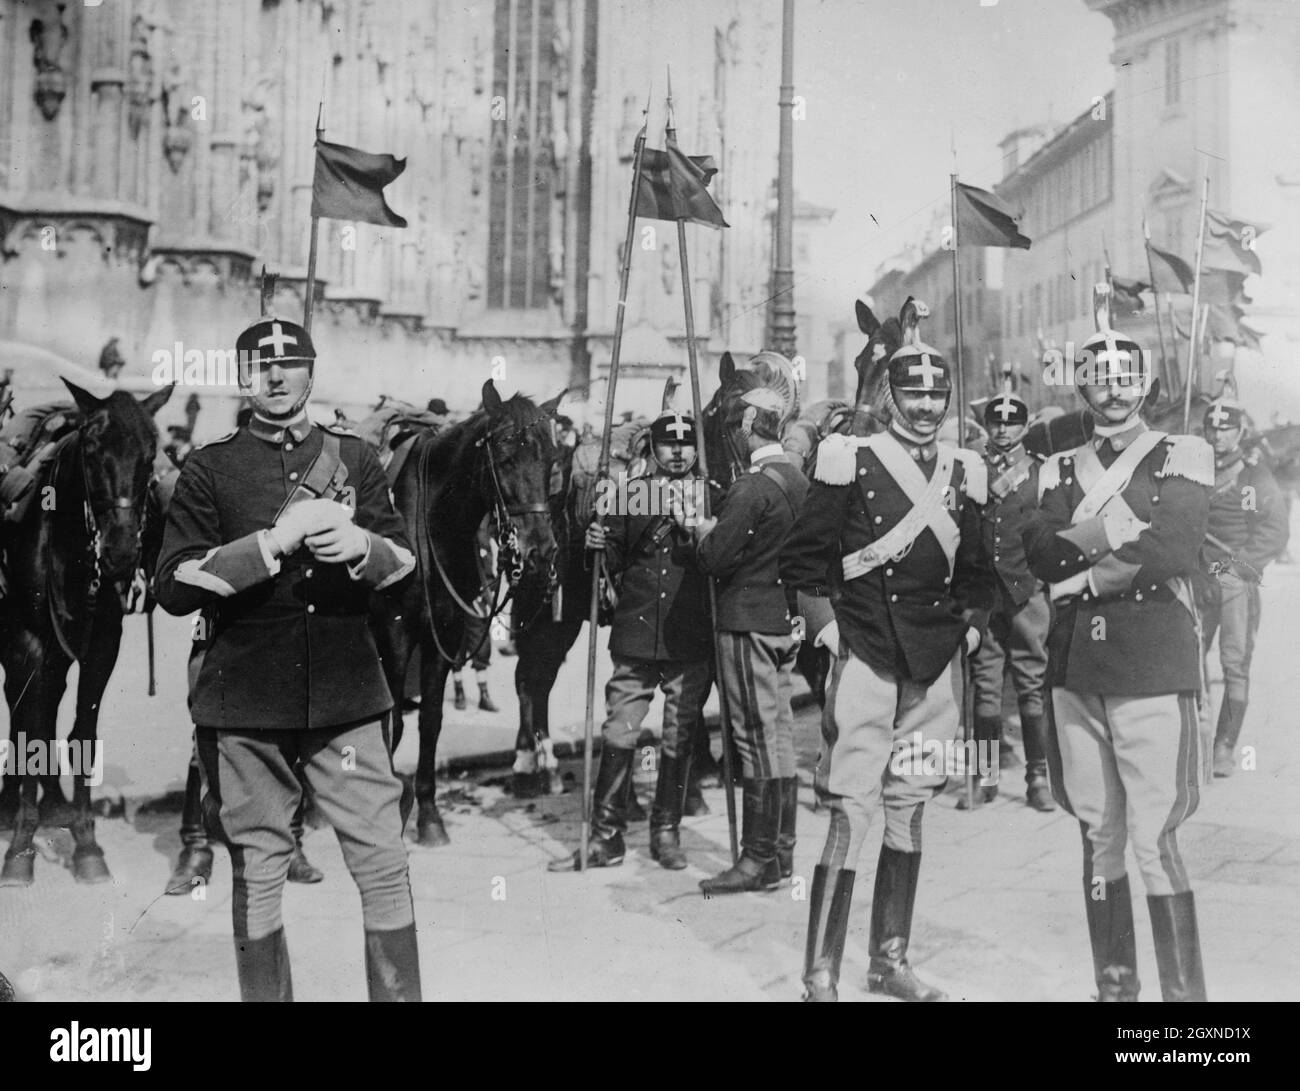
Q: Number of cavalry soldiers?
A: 7